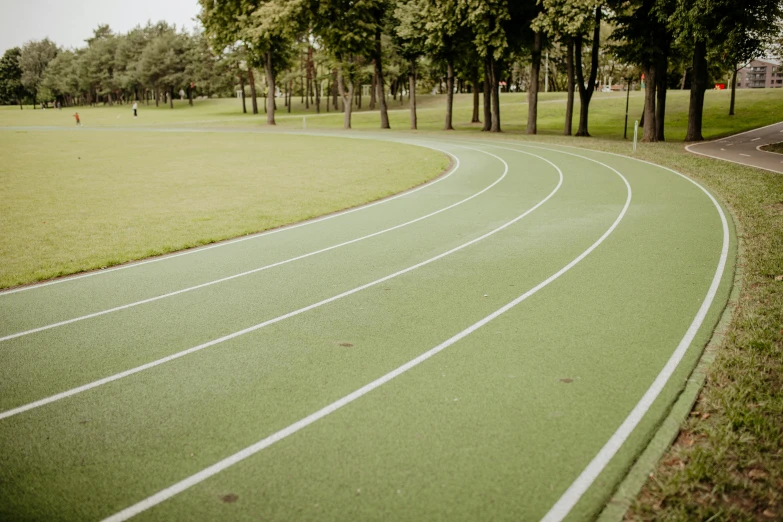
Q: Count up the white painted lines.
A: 5